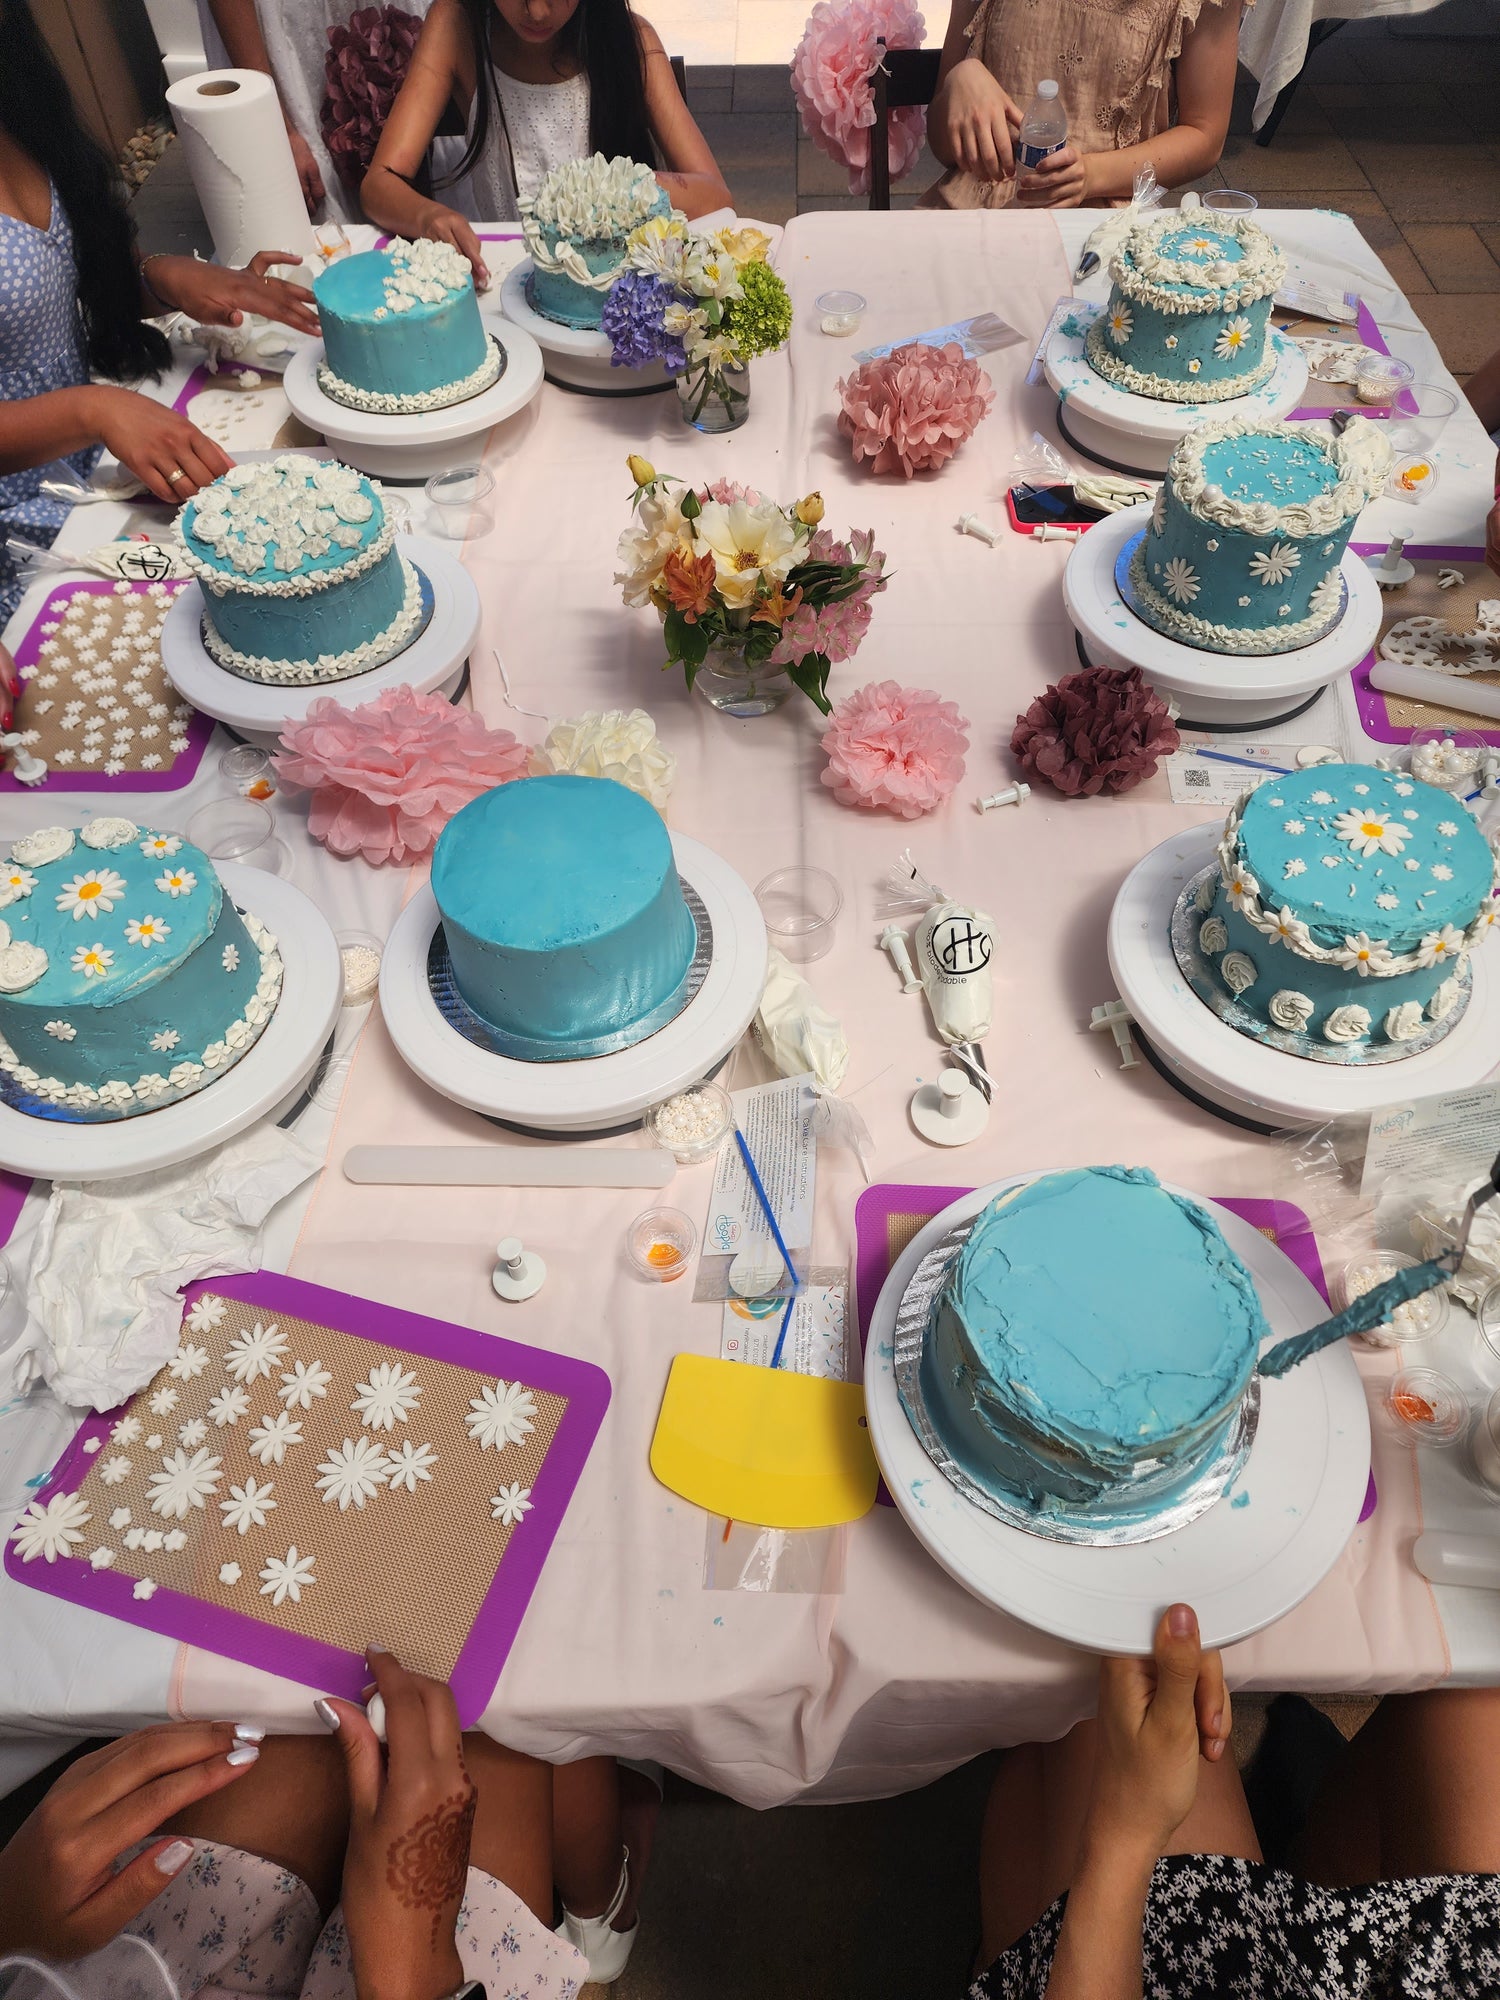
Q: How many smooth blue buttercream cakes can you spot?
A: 1